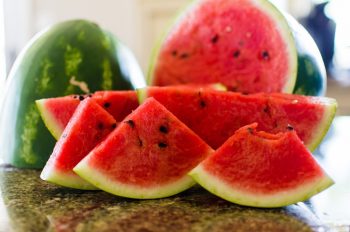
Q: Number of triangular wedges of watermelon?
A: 3